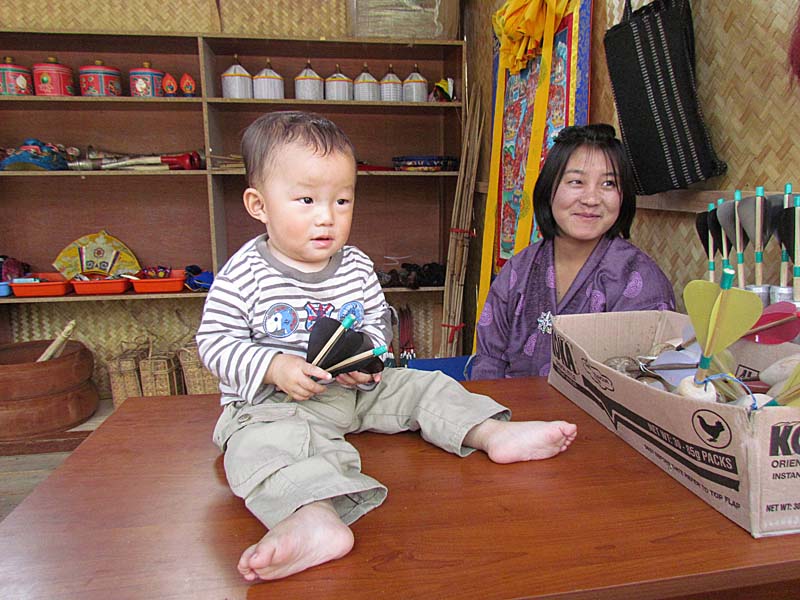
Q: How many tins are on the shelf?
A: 11